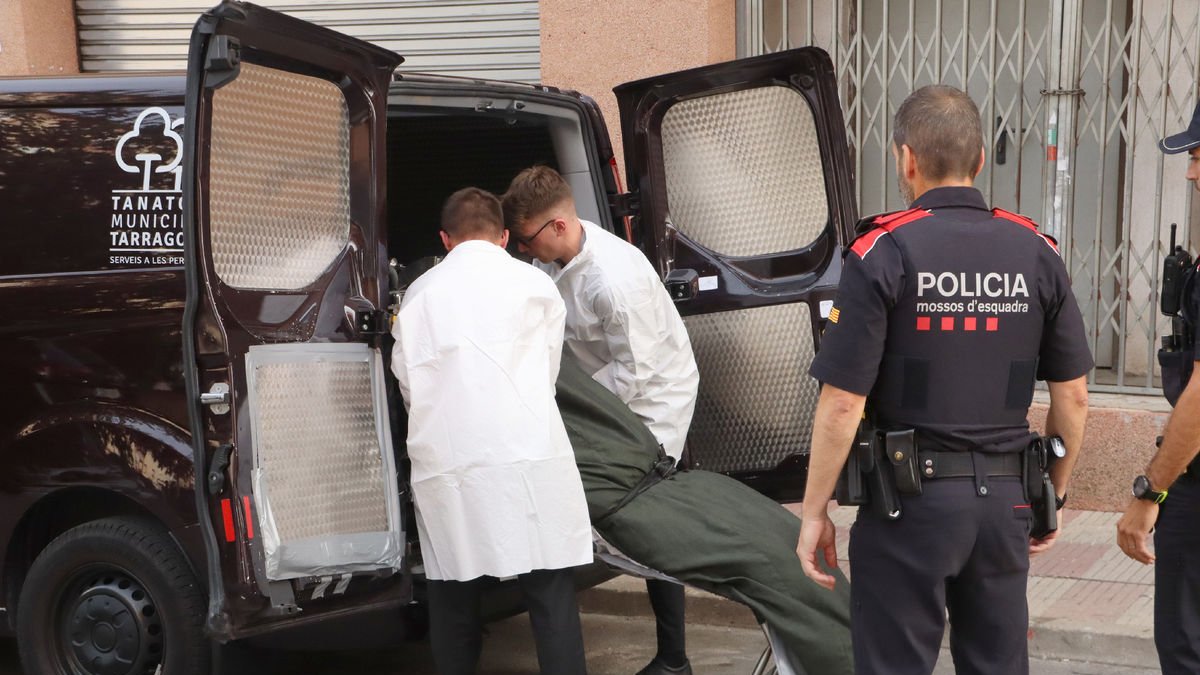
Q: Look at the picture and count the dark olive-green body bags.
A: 1